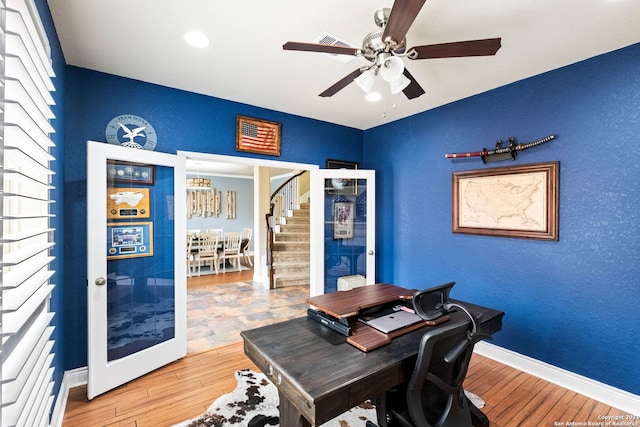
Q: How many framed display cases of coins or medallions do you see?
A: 1